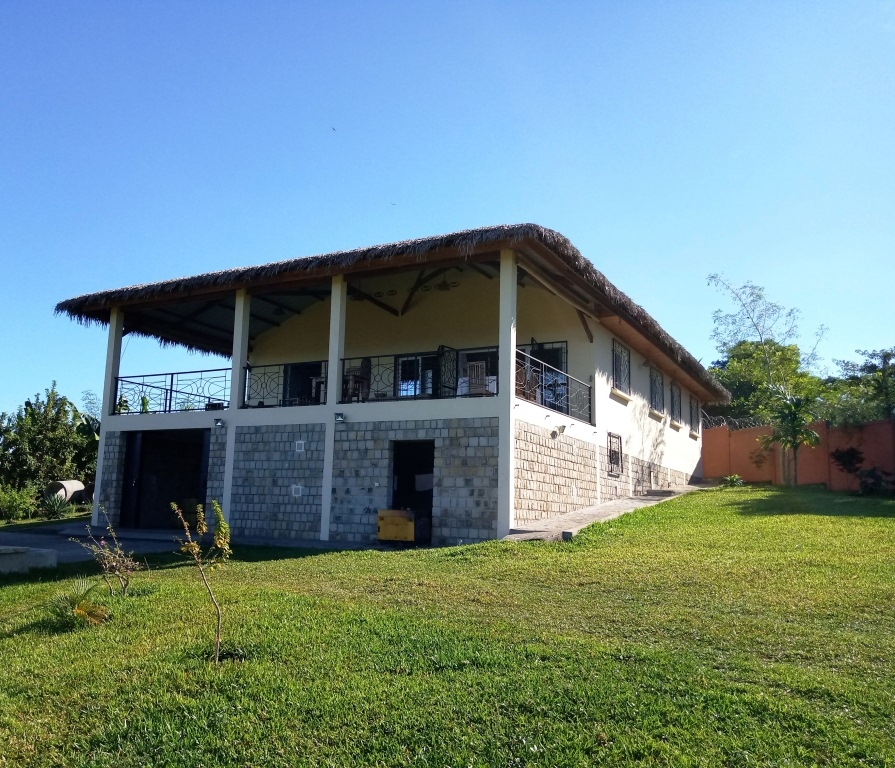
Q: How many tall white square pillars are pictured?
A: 4